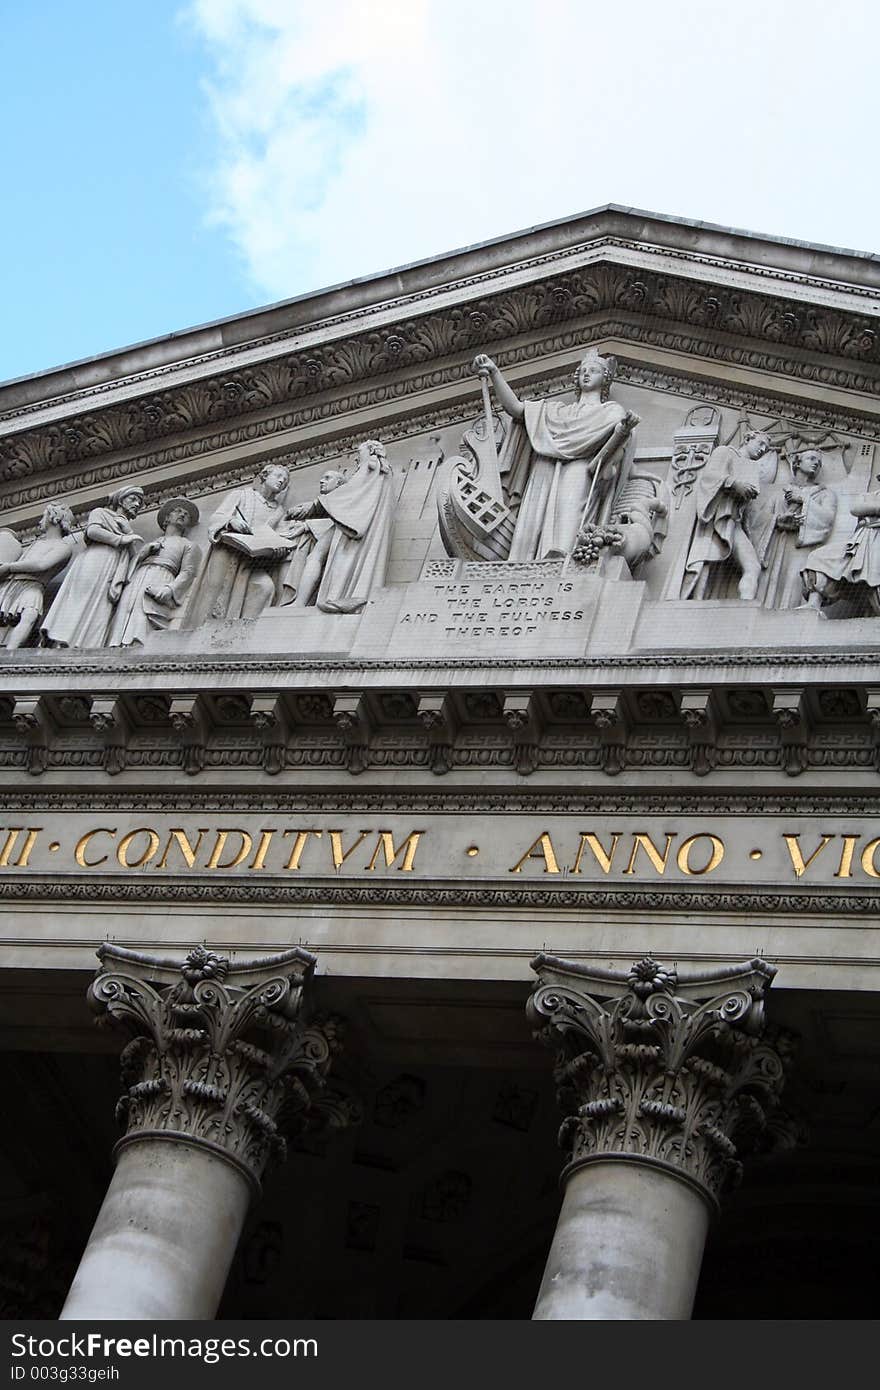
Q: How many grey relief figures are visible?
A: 10